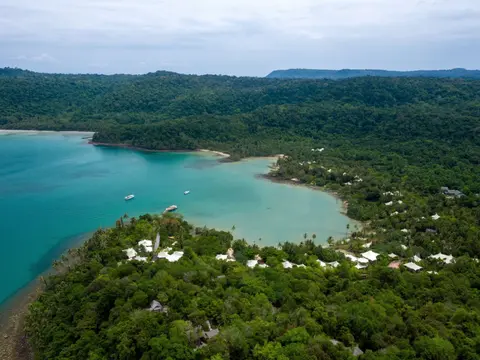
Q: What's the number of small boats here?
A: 3